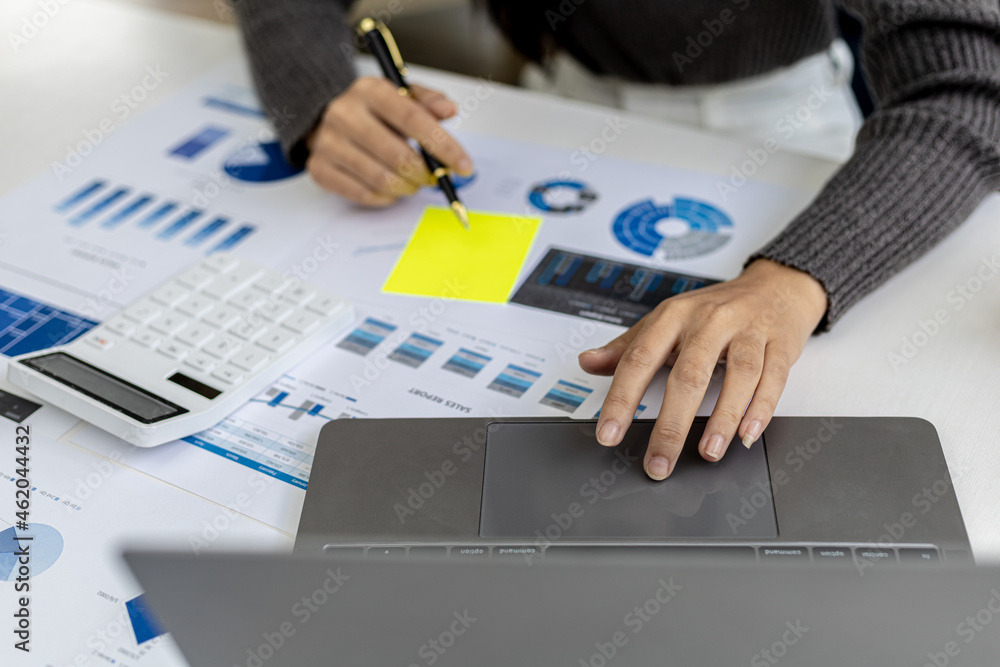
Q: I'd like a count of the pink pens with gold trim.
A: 0